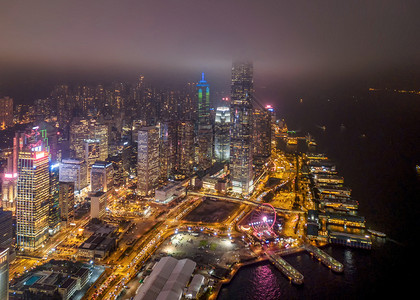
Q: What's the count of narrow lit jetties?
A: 2